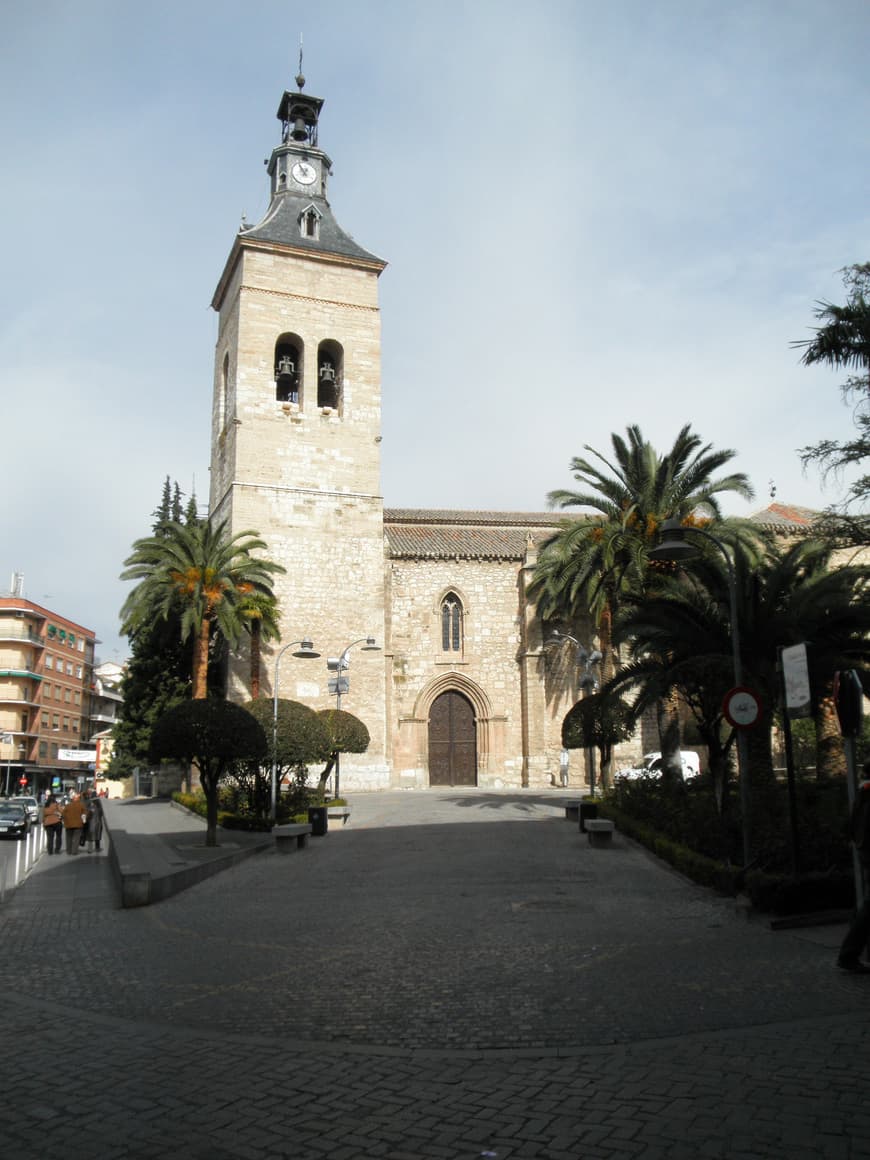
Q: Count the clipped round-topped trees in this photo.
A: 4